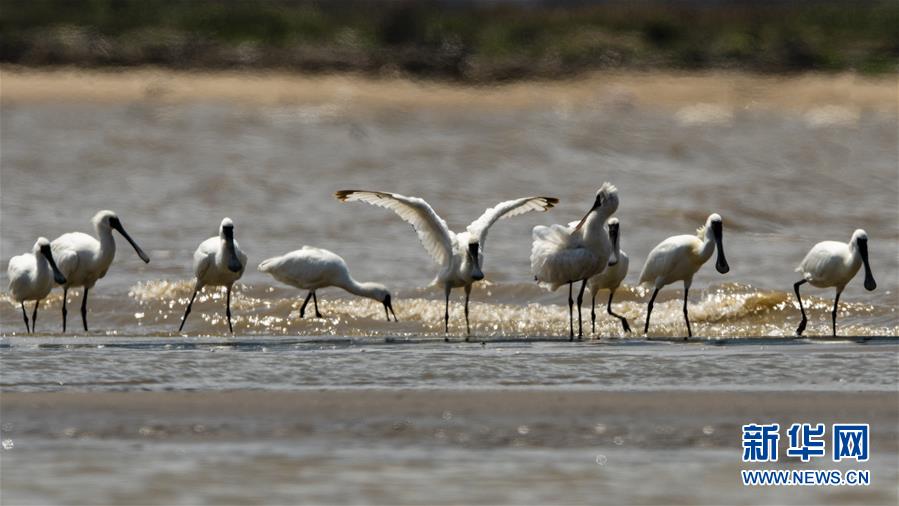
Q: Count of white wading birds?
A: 9